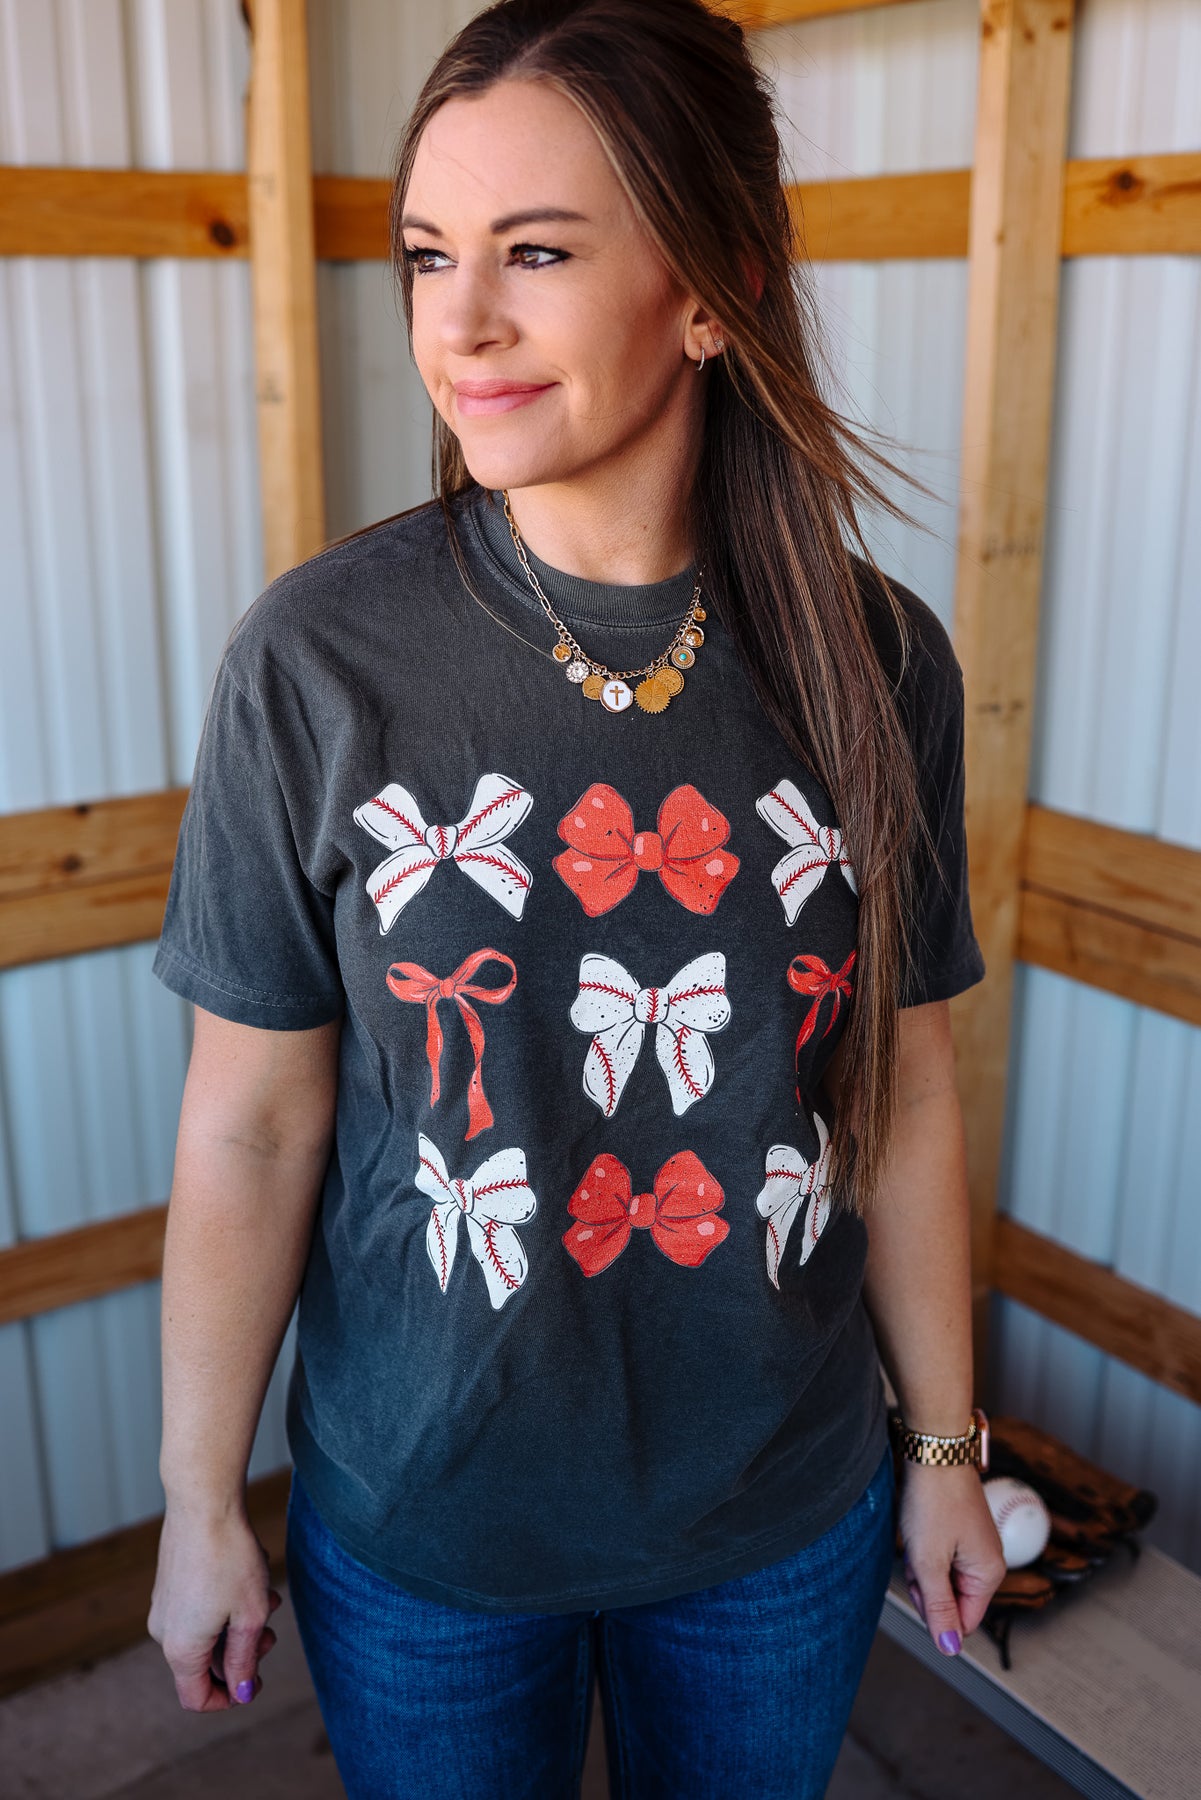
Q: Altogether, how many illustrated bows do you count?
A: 9